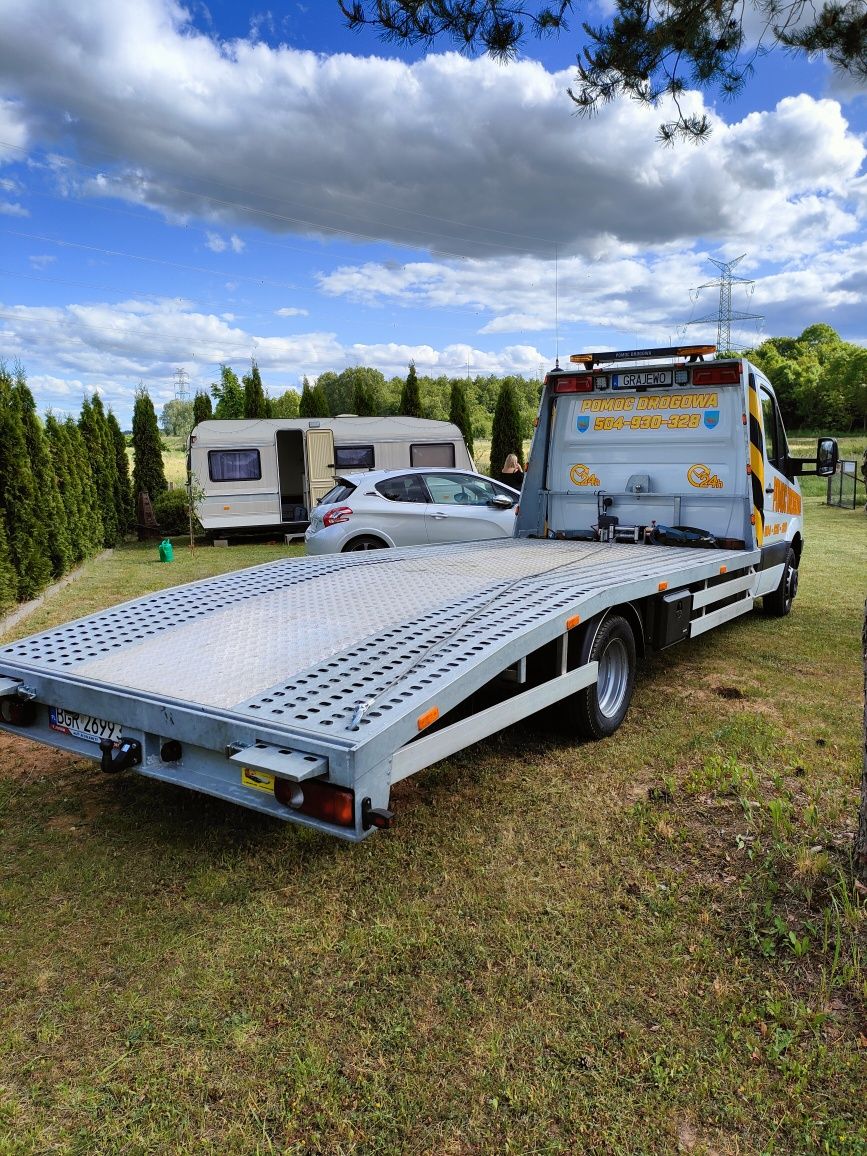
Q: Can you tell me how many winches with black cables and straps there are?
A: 1